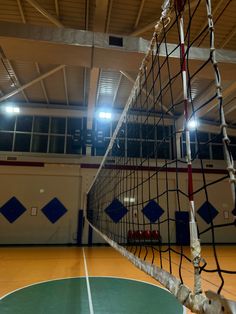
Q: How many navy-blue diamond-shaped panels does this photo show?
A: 5